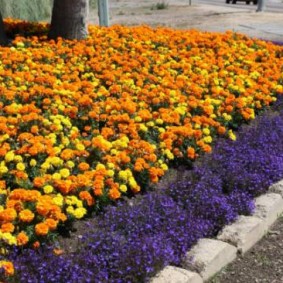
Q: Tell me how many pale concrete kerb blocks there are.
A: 5